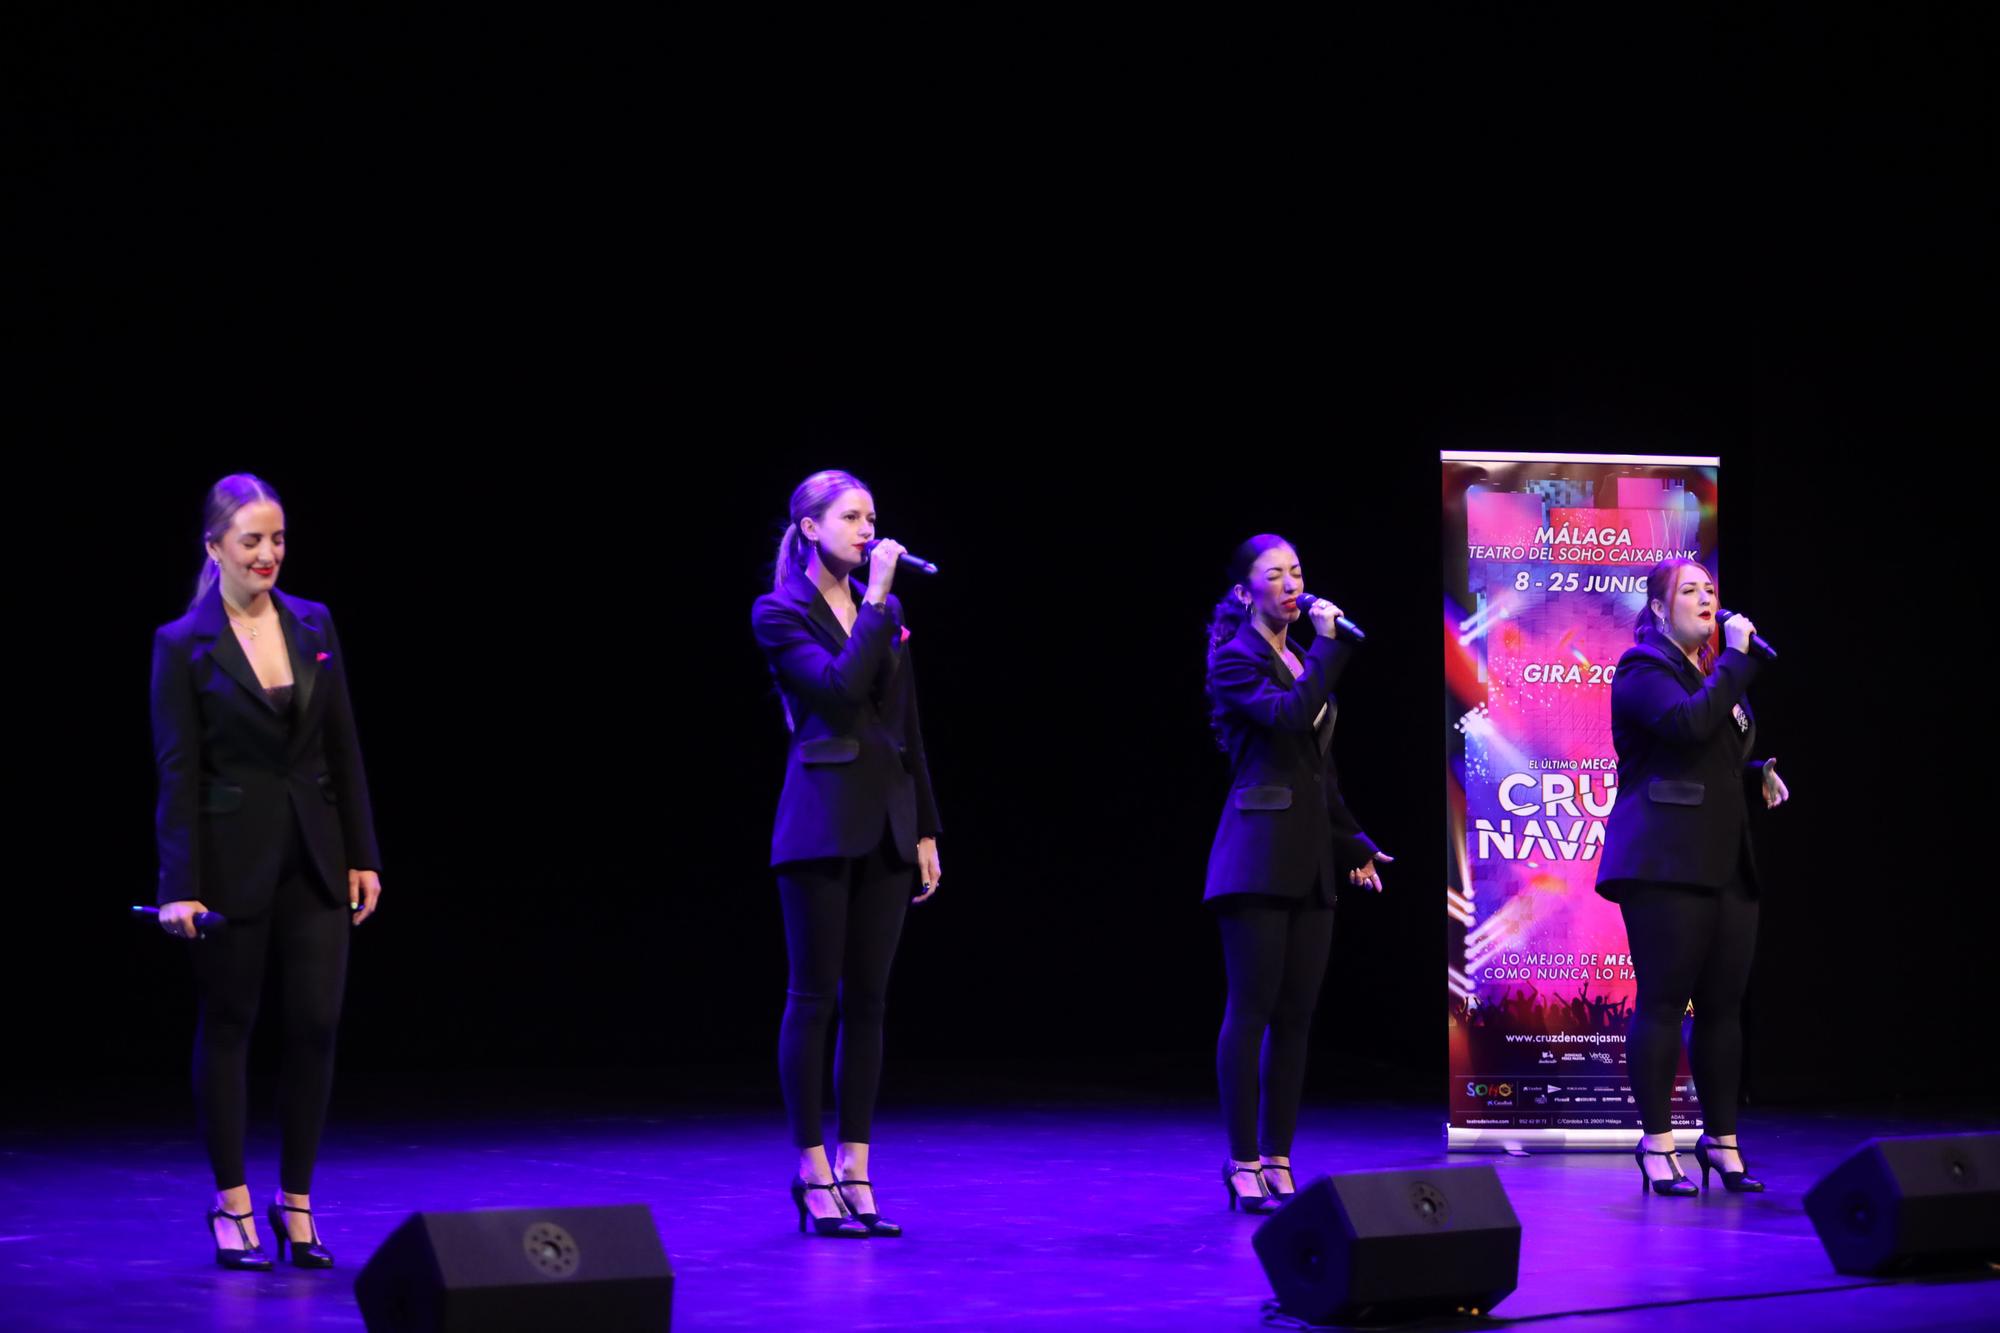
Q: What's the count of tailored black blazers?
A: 4